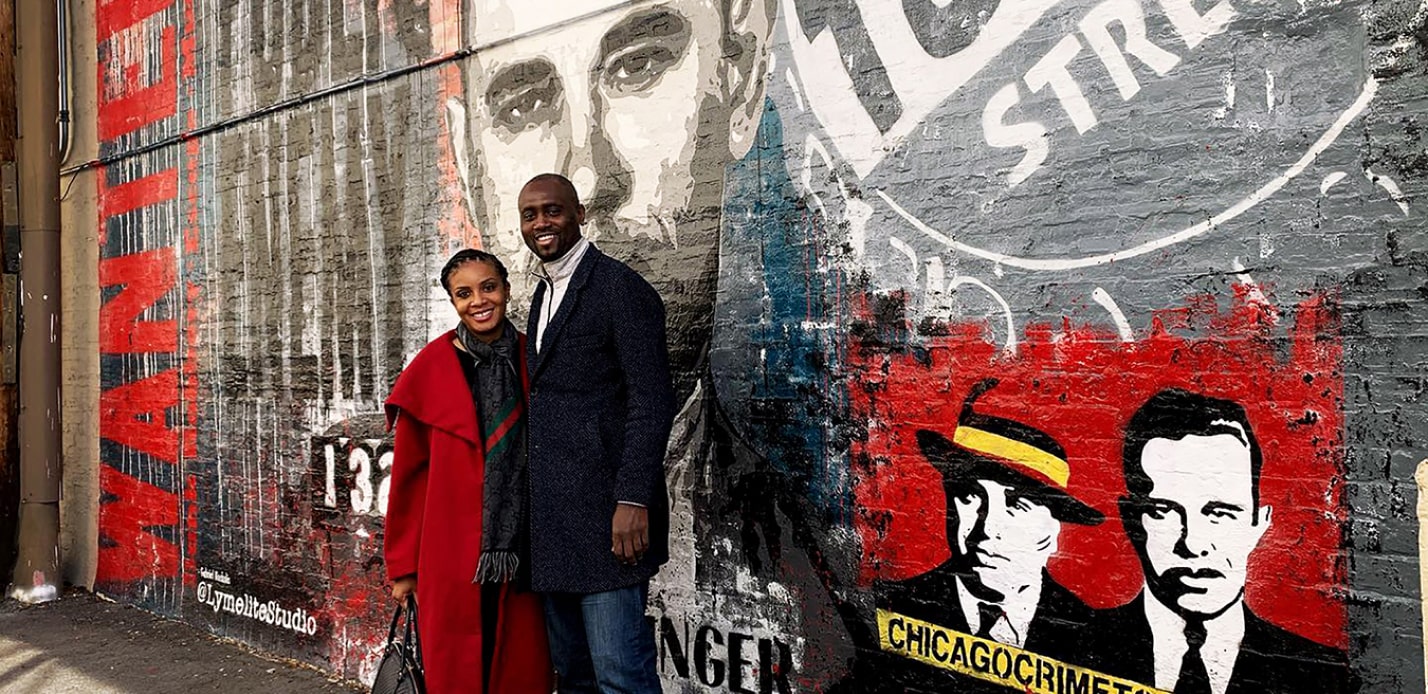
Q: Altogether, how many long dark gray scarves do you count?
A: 1